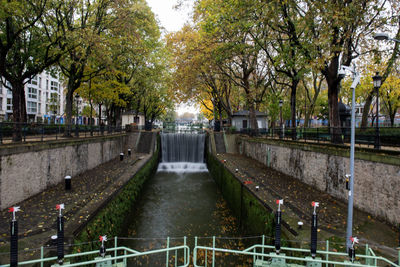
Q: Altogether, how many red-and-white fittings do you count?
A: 6